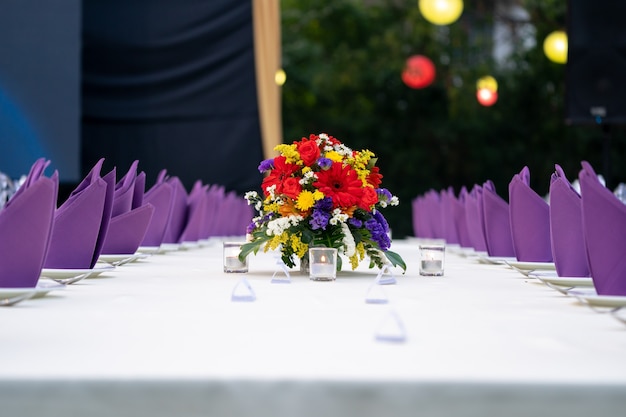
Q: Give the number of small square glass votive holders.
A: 3